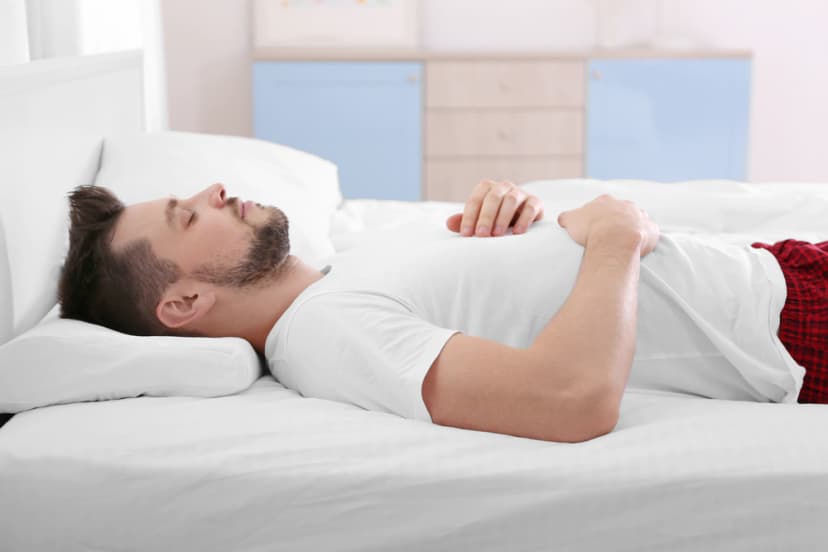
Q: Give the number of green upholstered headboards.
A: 0